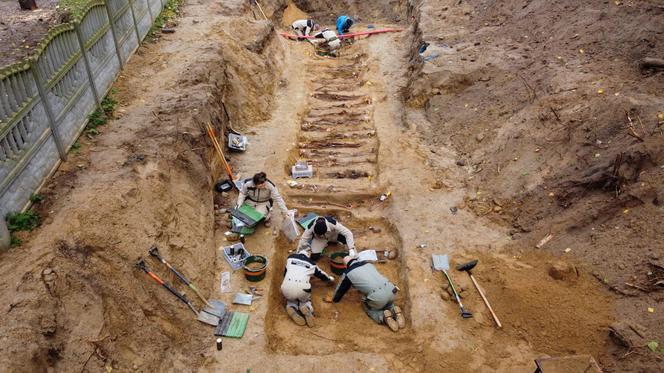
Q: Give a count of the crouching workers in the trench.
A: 7